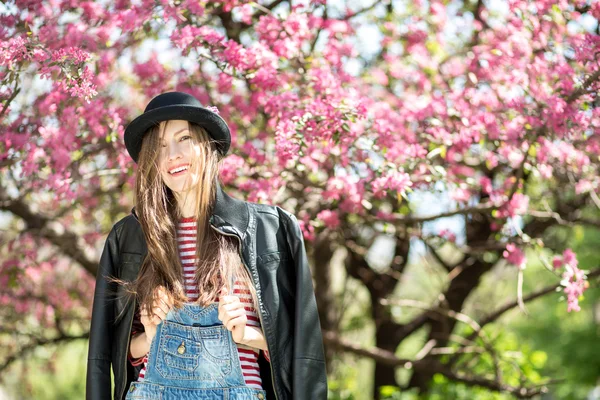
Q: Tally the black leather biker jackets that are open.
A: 1